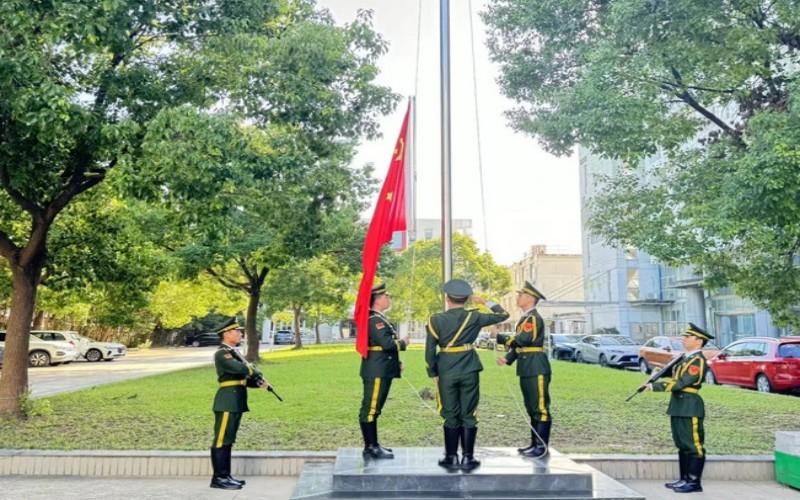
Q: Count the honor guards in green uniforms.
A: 5